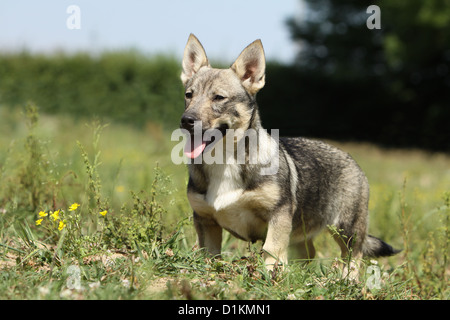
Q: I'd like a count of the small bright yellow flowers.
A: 6